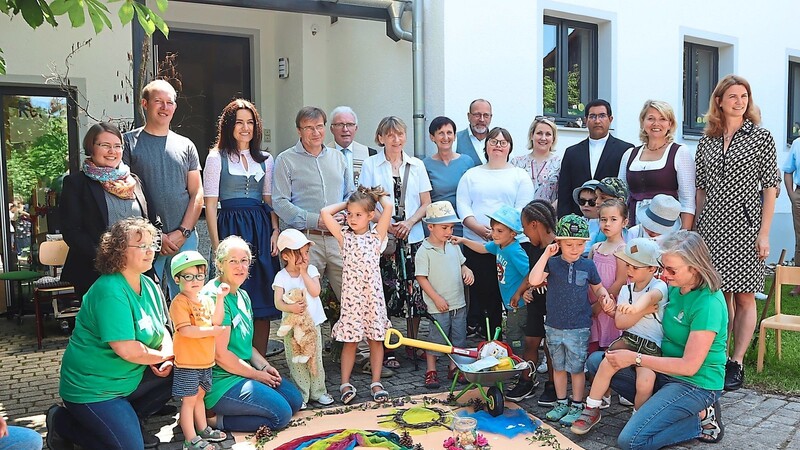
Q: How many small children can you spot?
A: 12